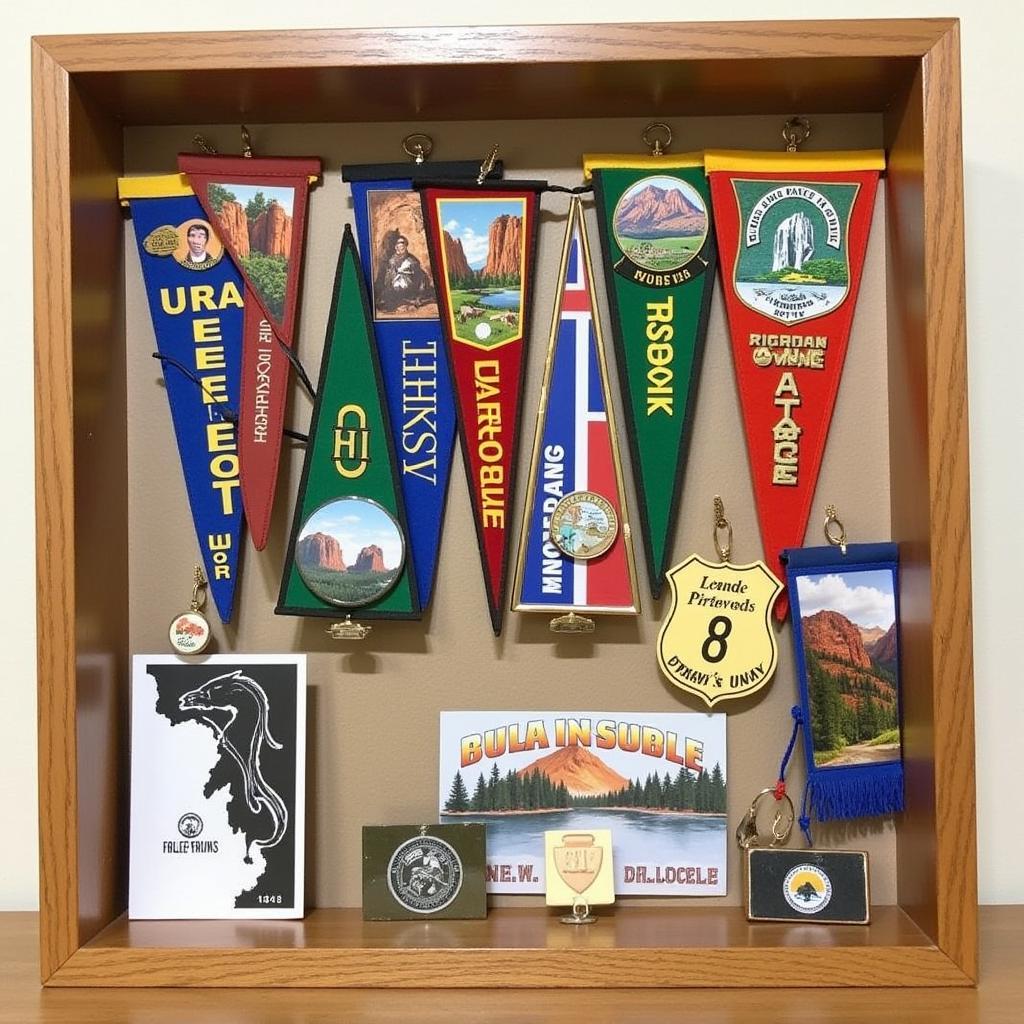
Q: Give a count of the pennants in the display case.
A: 8